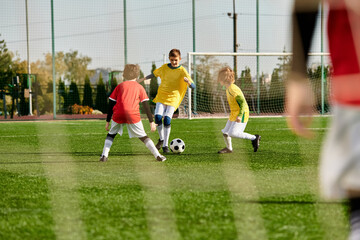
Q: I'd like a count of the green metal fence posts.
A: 5